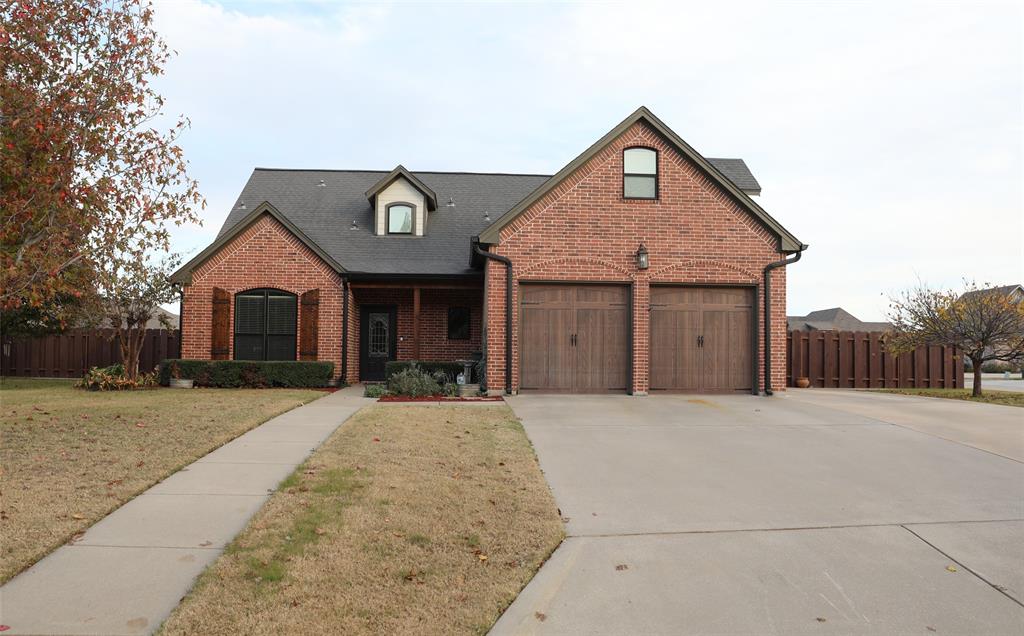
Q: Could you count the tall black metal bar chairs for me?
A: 0